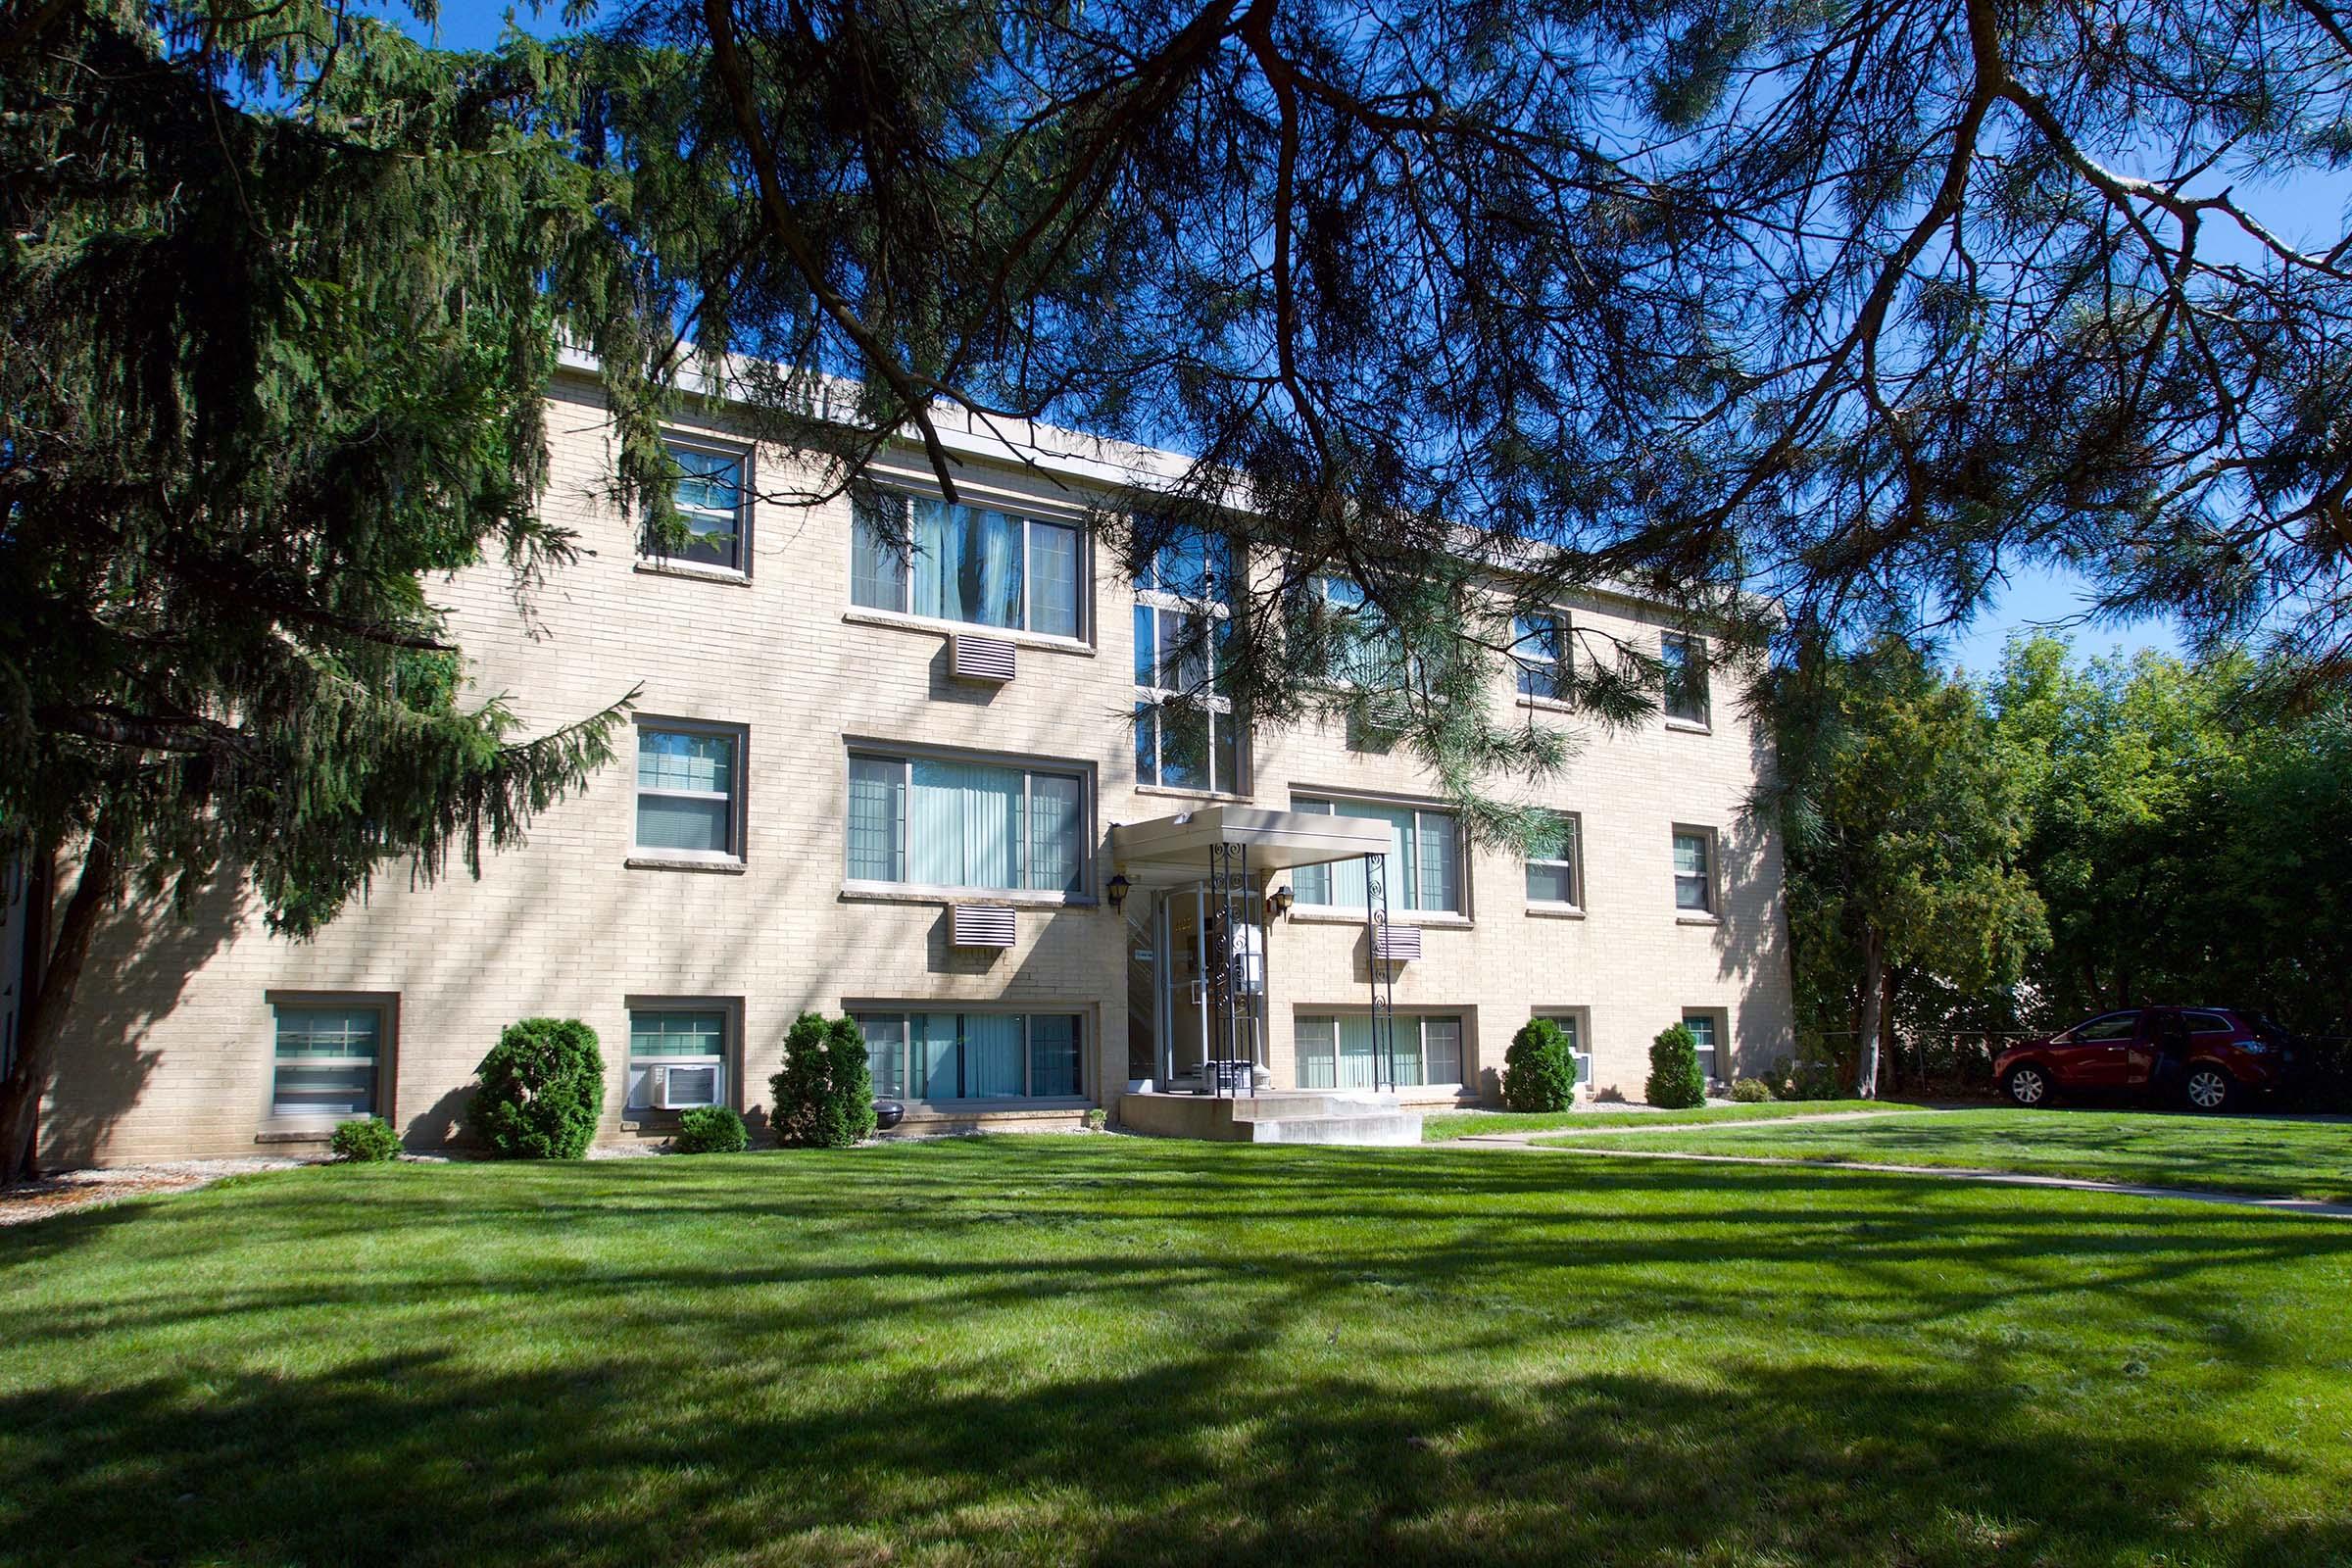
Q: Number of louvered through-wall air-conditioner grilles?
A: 4